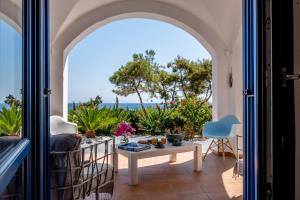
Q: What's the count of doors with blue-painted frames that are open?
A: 2